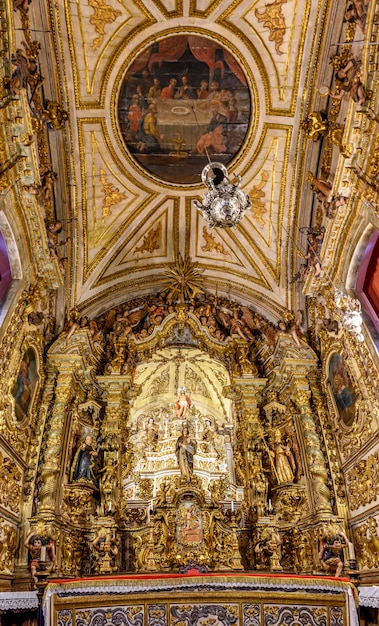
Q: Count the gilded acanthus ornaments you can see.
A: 6